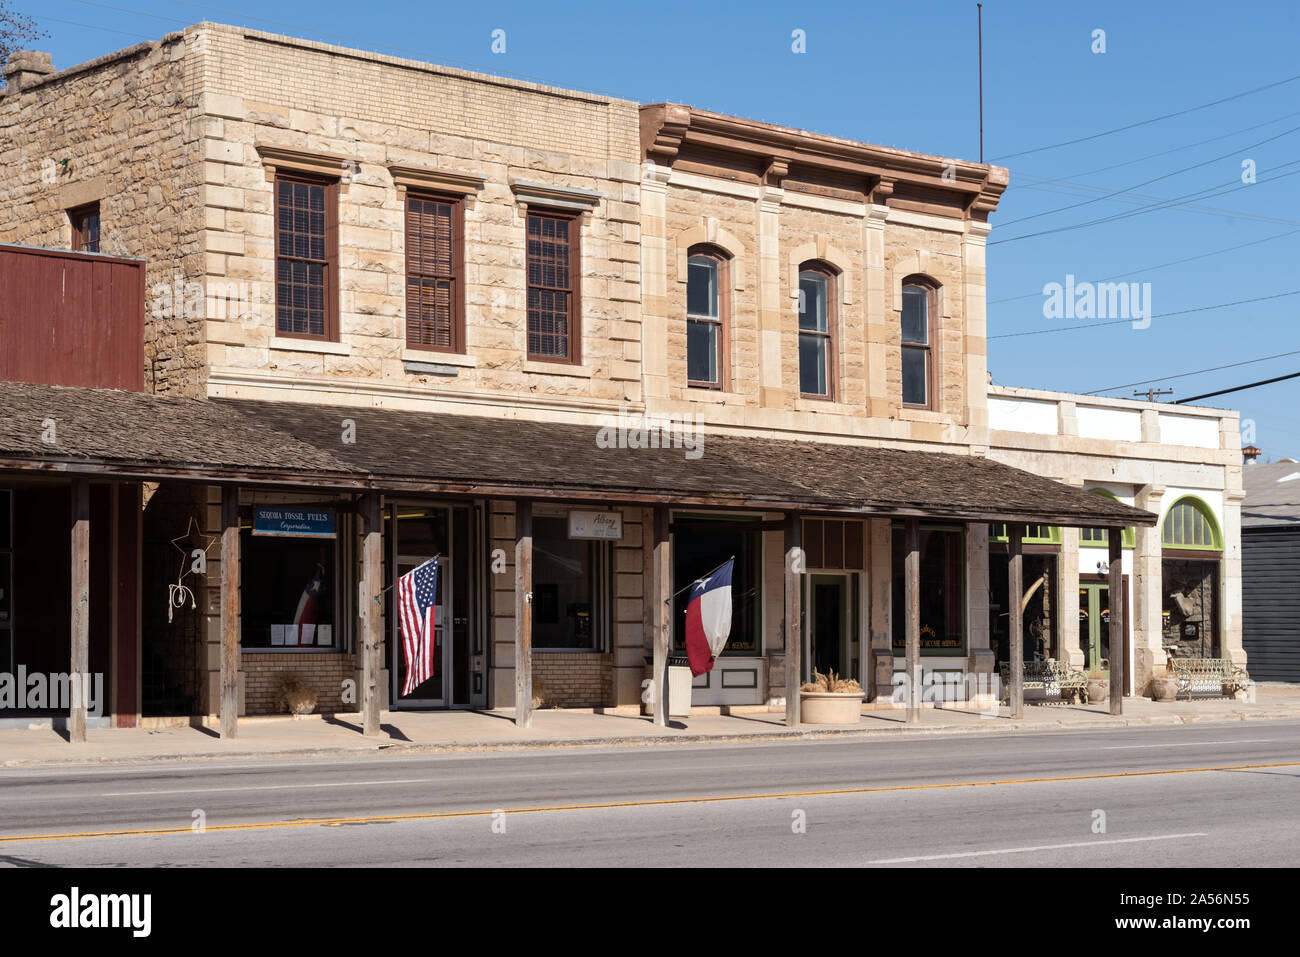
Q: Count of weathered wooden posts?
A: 9